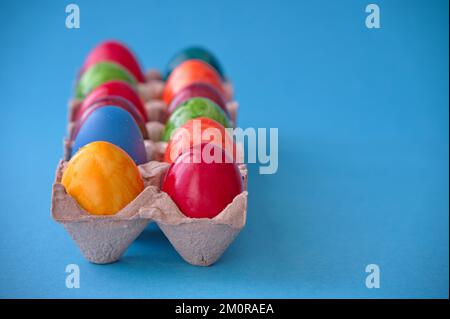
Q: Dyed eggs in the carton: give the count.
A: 12